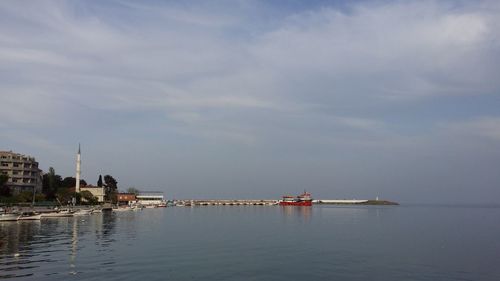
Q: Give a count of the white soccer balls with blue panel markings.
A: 0